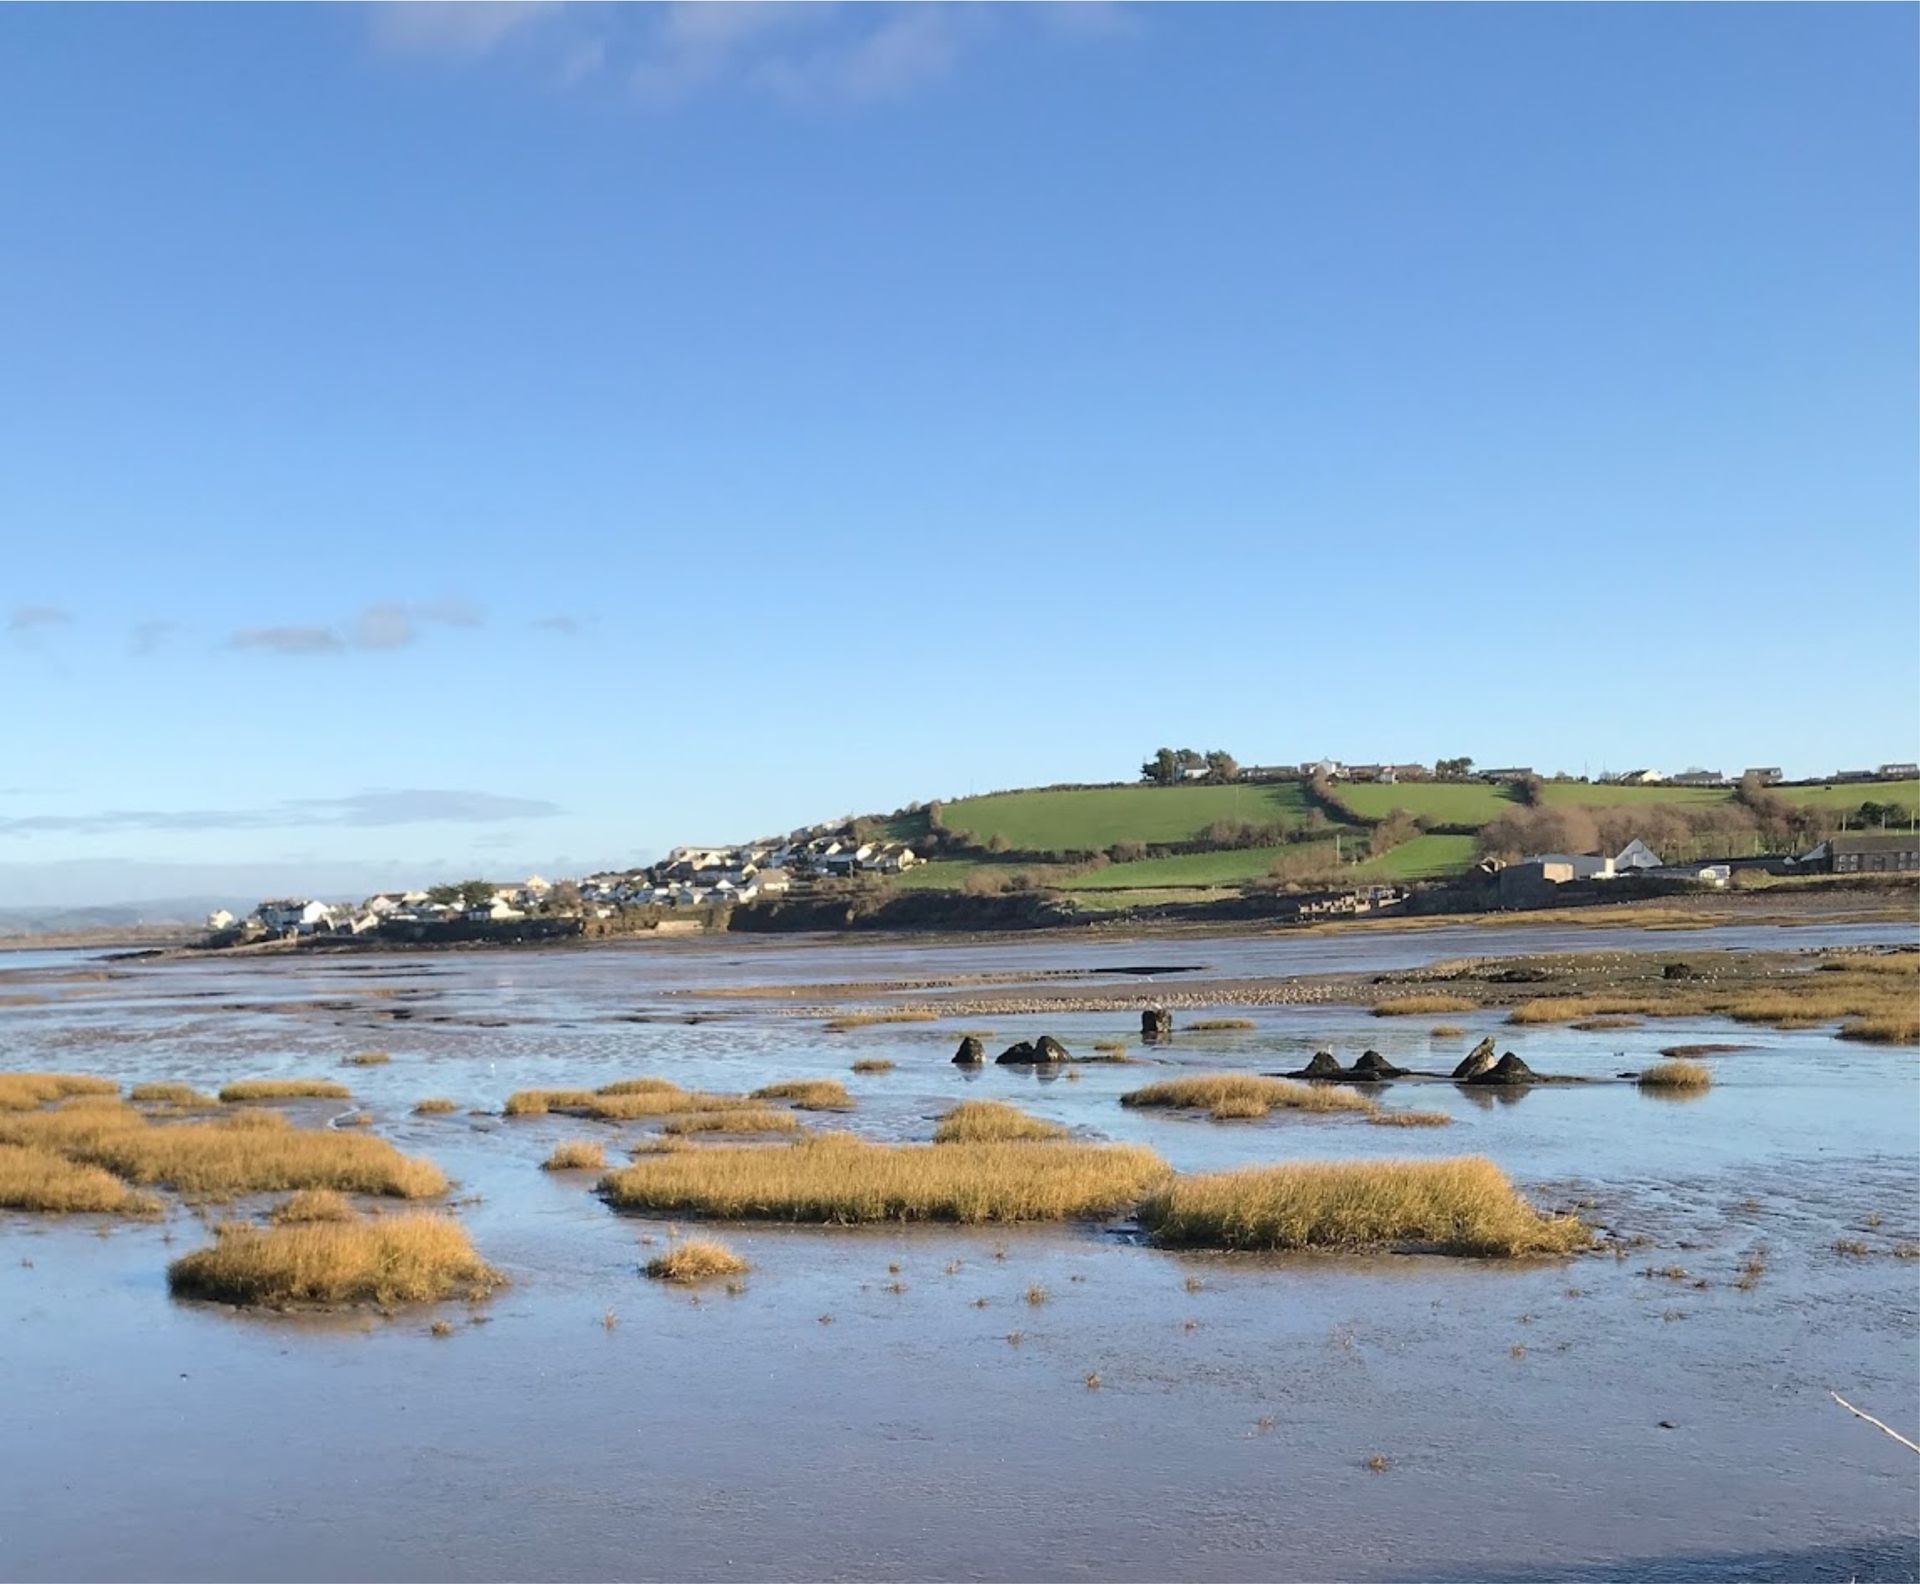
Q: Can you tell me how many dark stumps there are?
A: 8